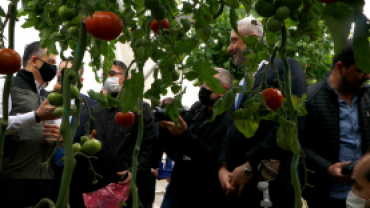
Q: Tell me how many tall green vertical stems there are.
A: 4